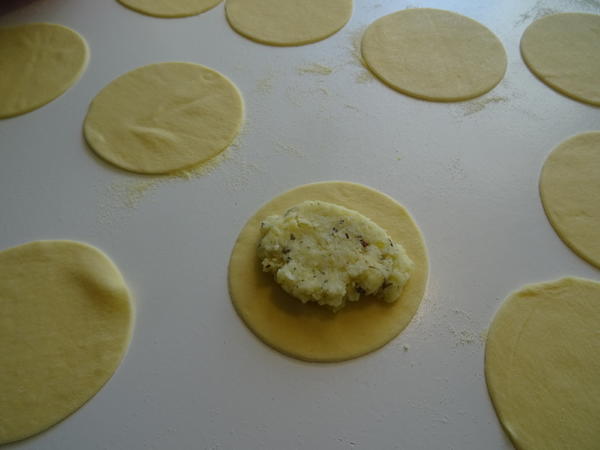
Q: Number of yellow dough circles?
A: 10